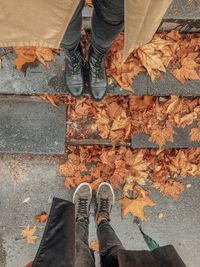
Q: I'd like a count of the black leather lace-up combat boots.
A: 2